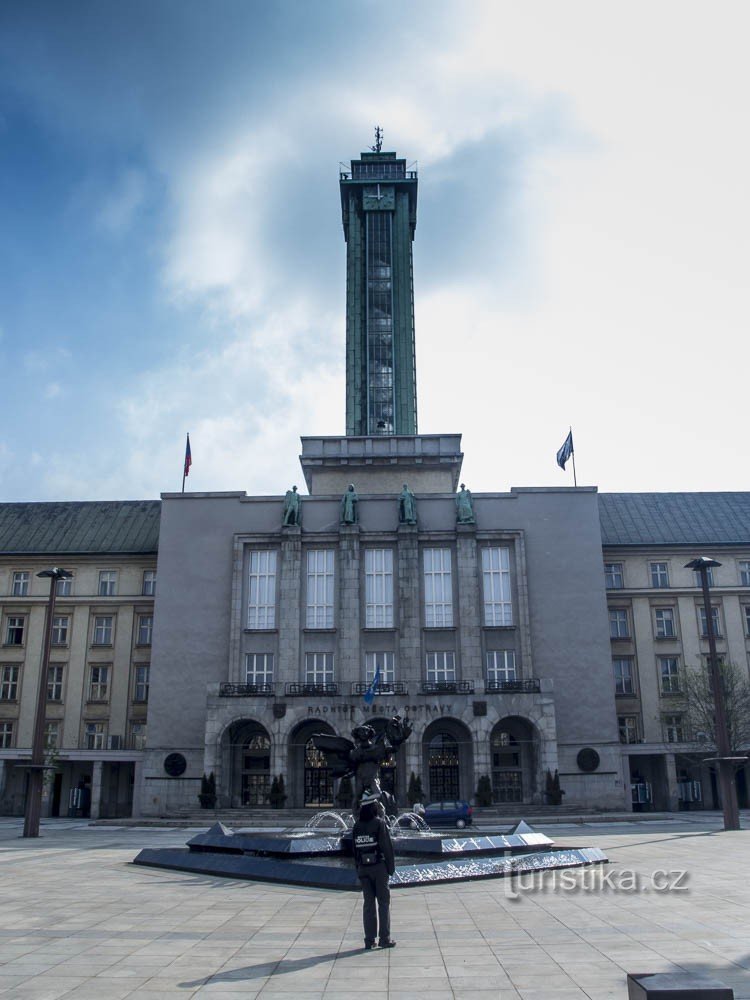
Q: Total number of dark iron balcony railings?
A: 5